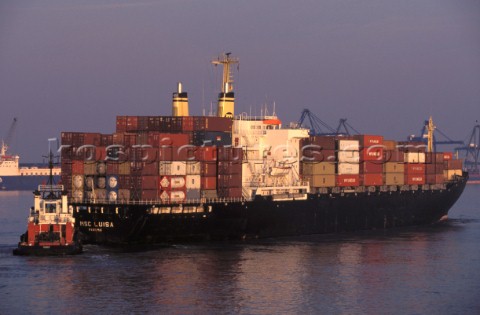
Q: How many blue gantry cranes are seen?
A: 4